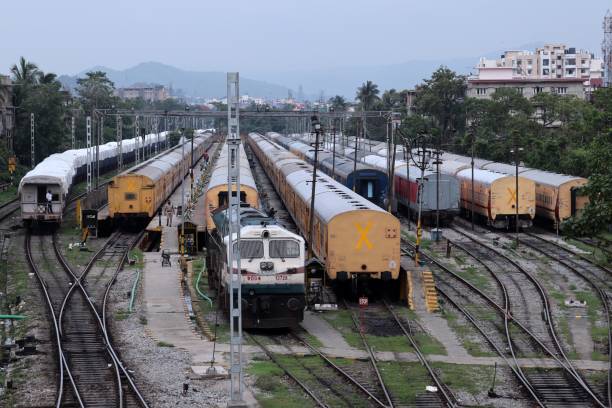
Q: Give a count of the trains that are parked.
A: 8